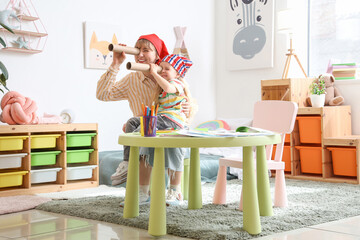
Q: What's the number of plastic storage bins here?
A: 14